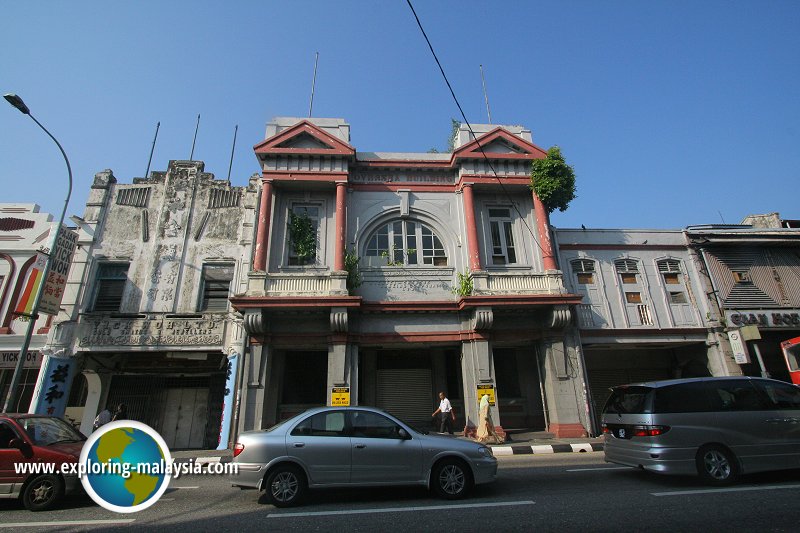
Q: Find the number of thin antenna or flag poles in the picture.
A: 5